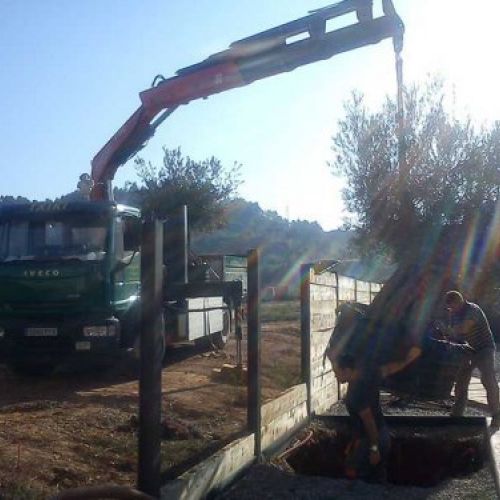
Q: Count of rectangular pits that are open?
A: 1